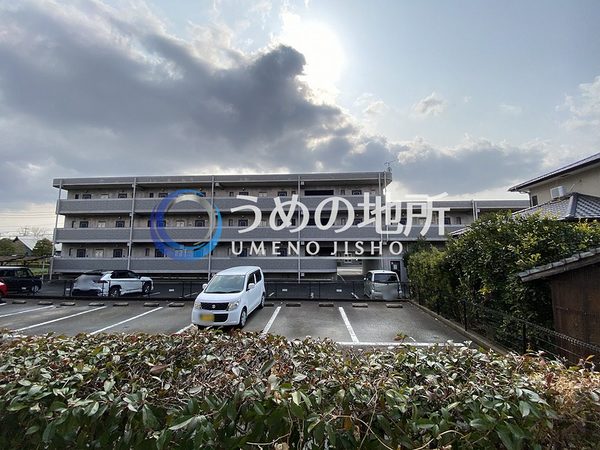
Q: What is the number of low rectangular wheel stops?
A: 12